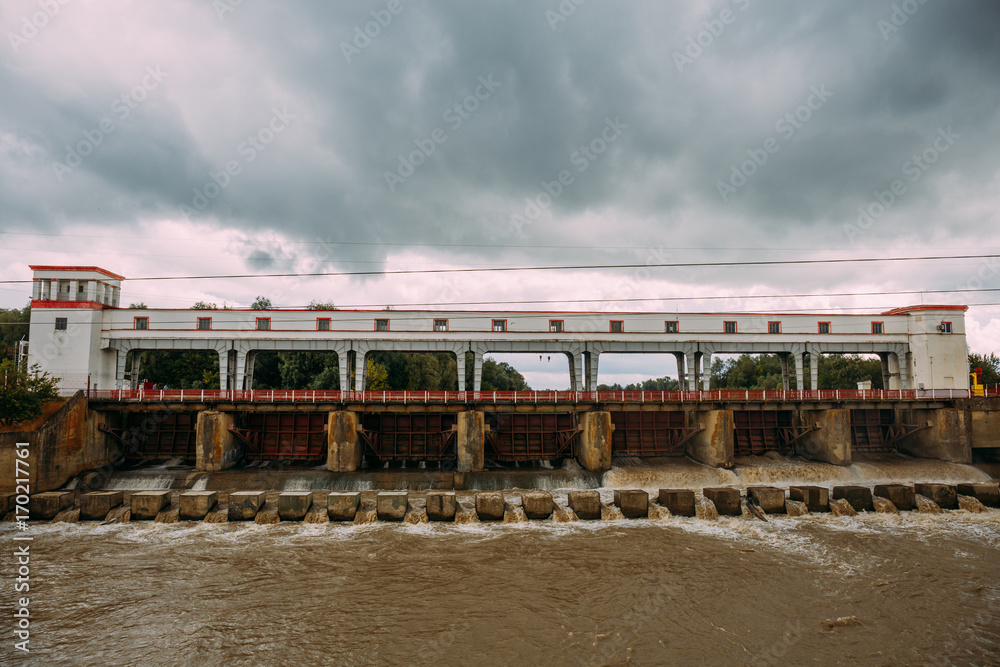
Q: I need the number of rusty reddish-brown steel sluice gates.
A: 7